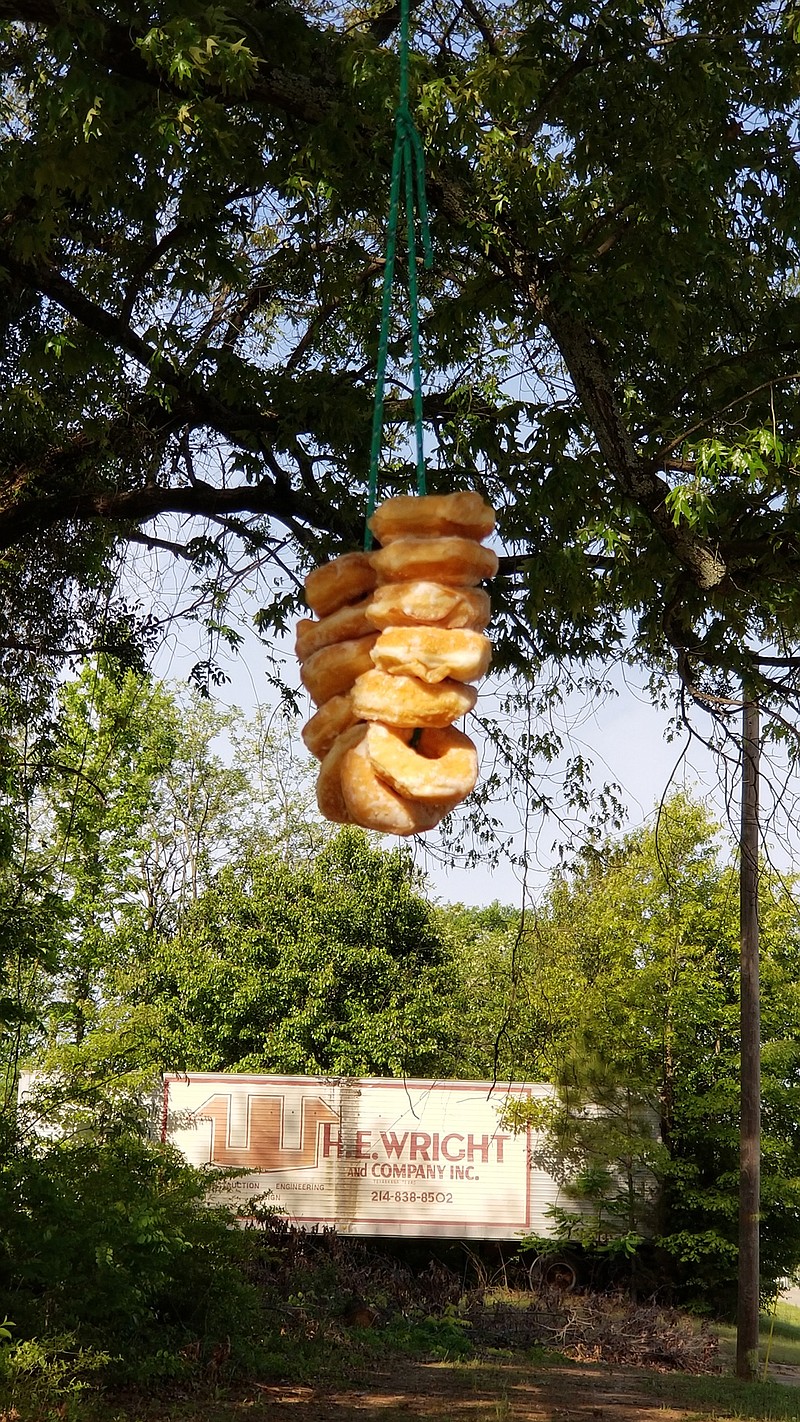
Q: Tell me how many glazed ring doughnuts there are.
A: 12